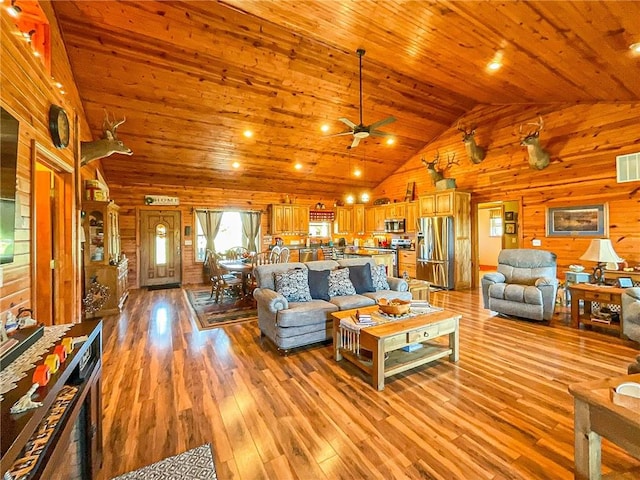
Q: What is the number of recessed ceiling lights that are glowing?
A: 8